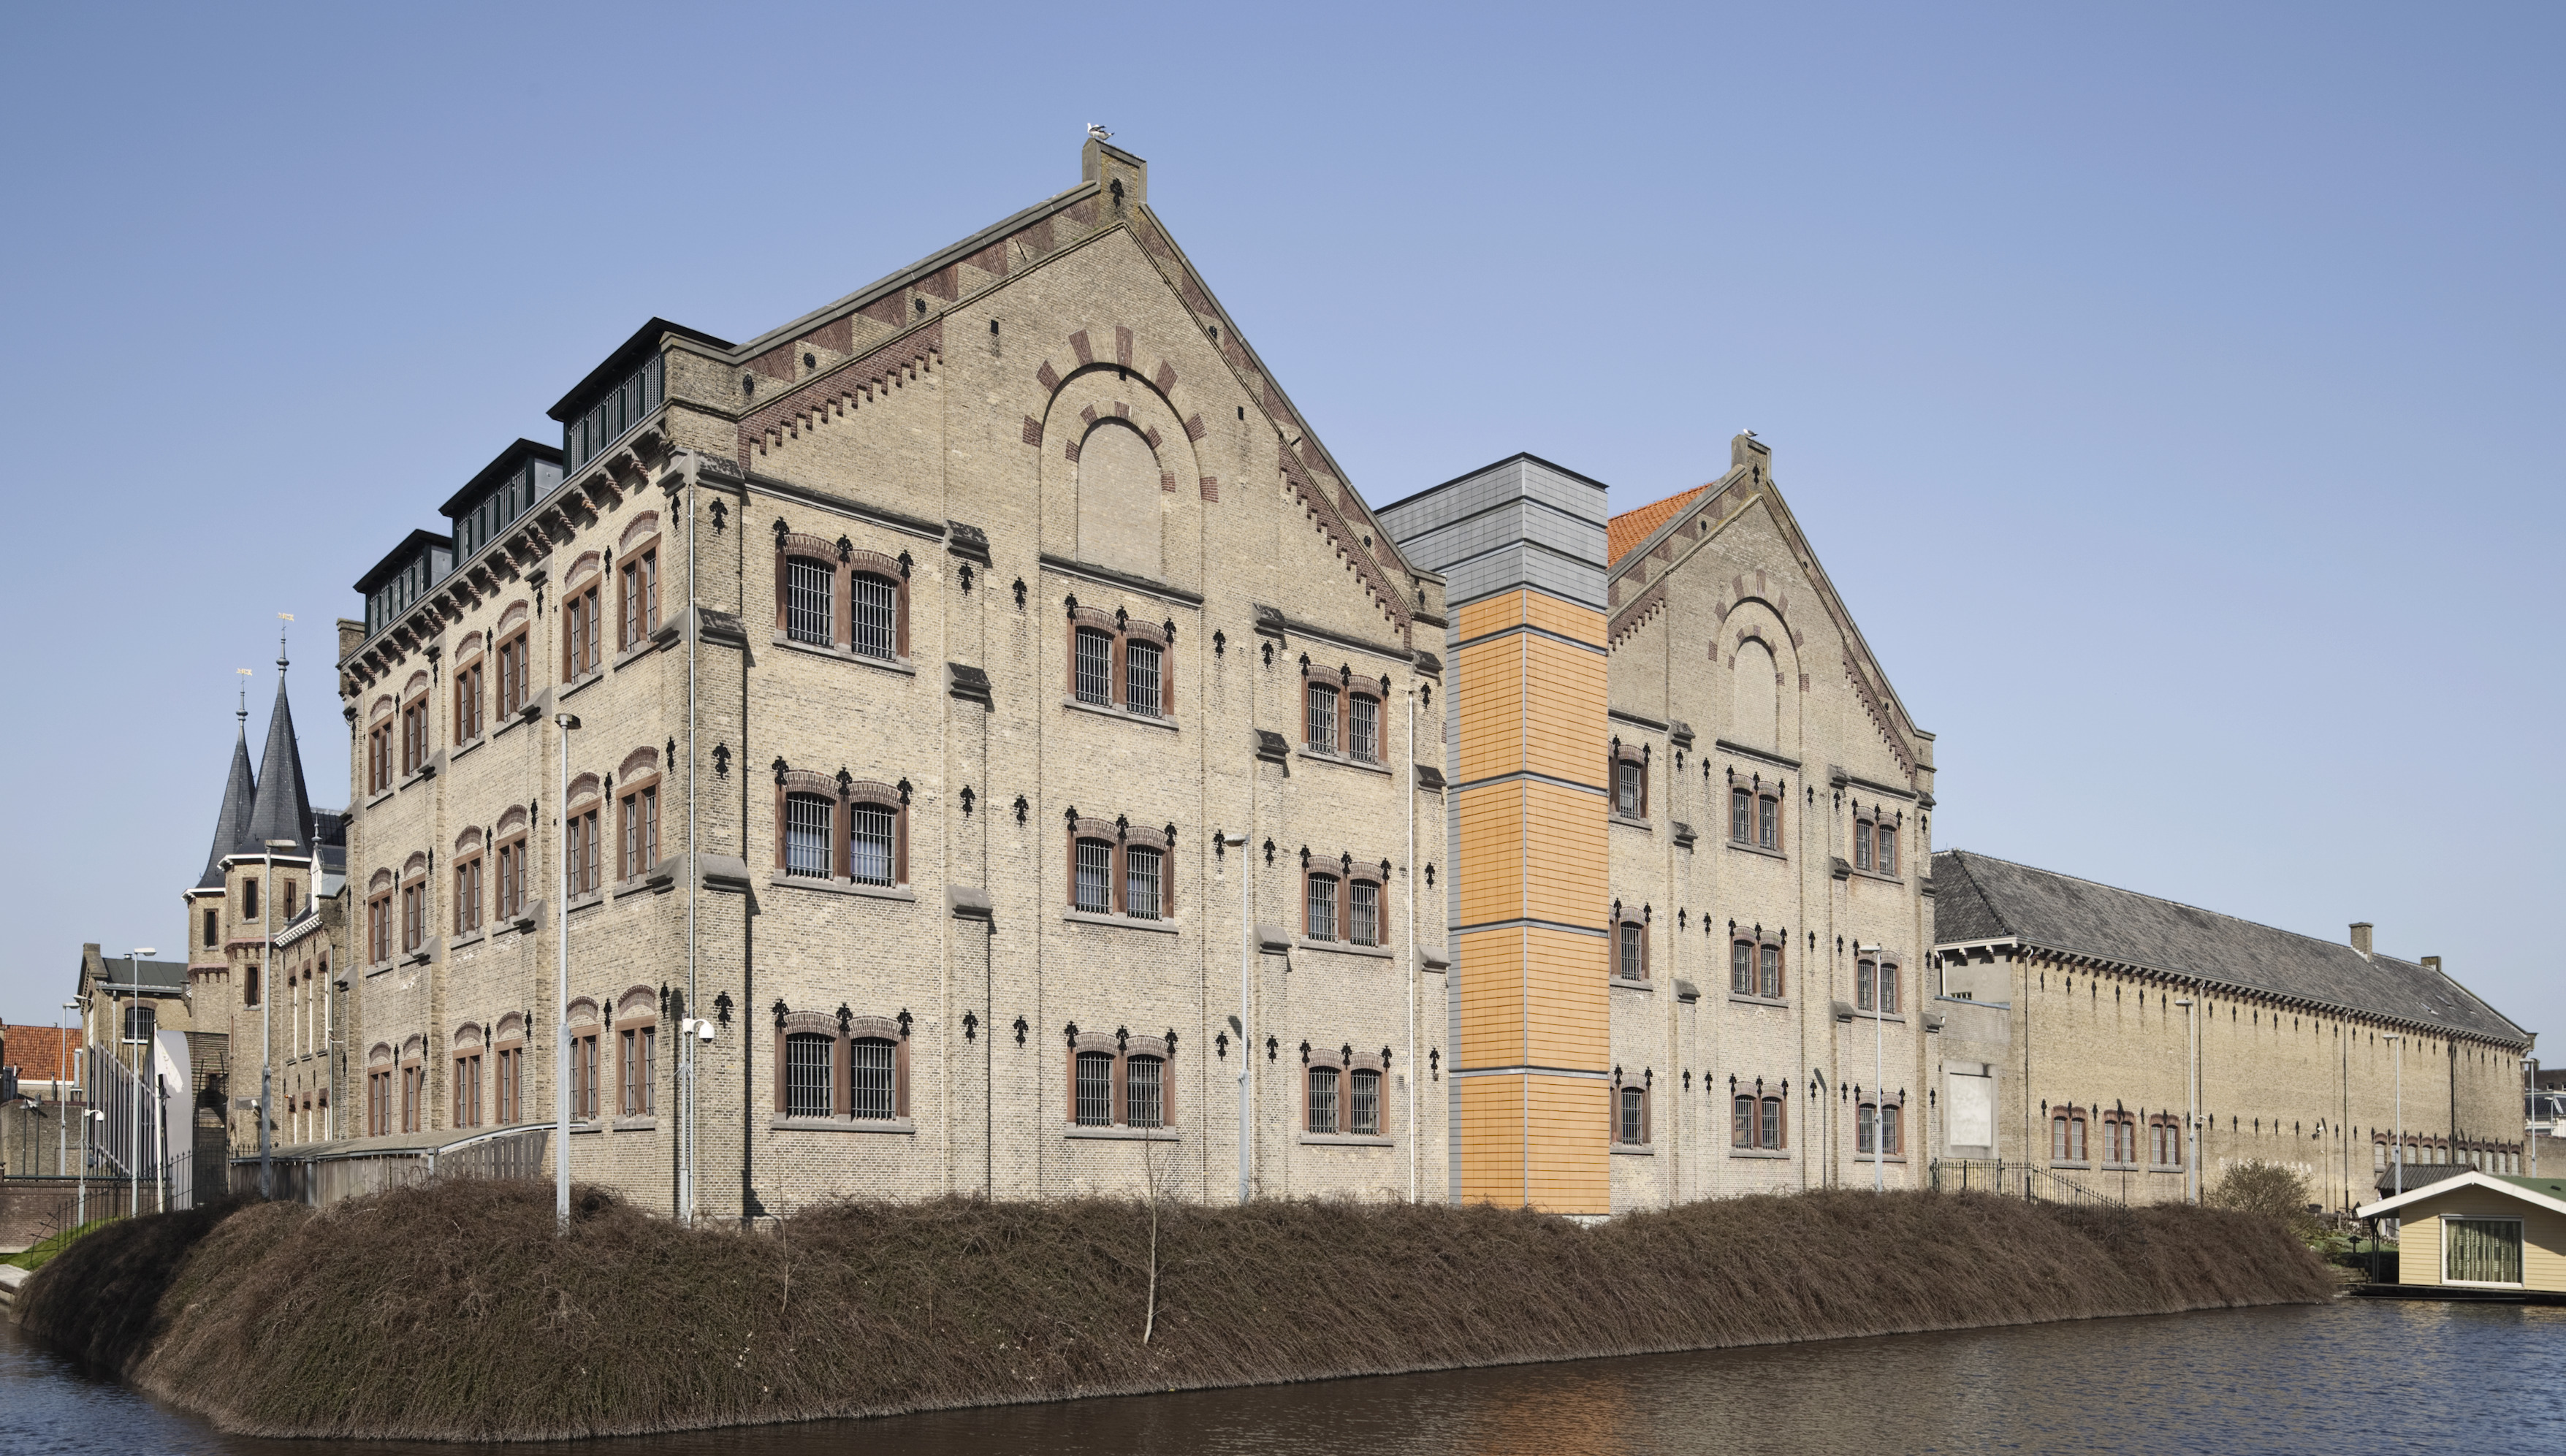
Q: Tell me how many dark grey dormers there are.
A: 3